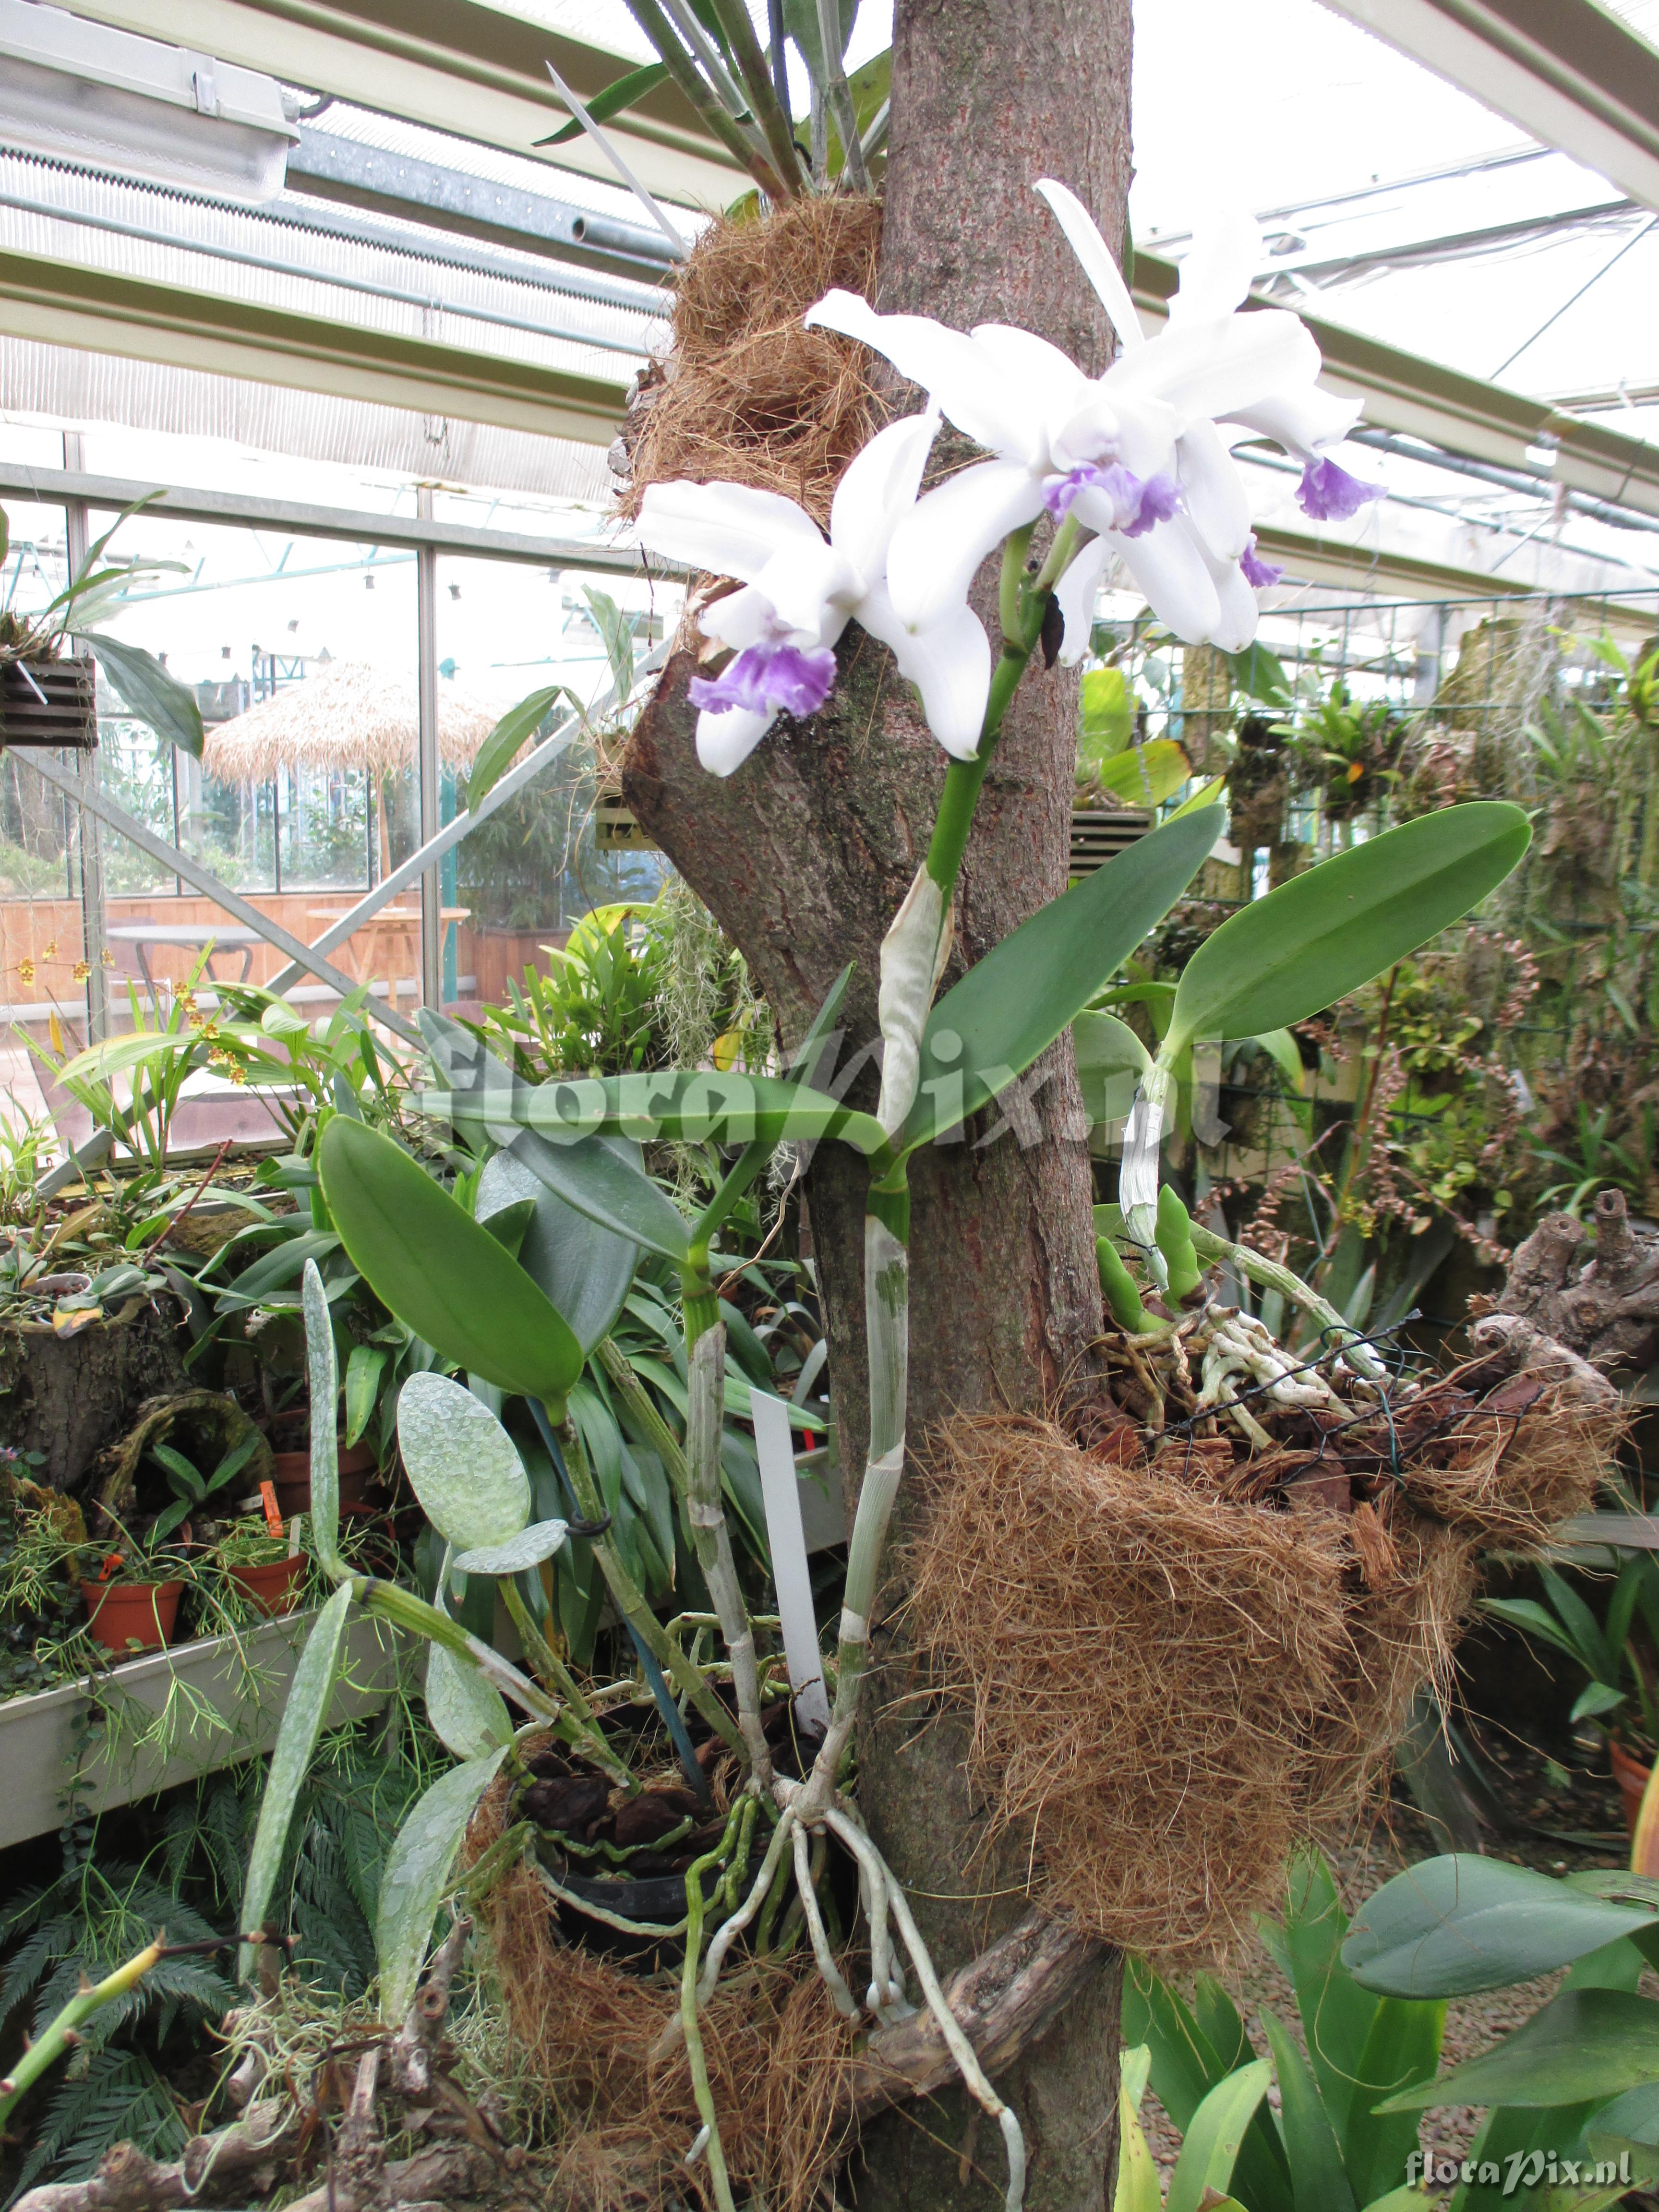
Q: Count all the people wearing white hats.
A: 0